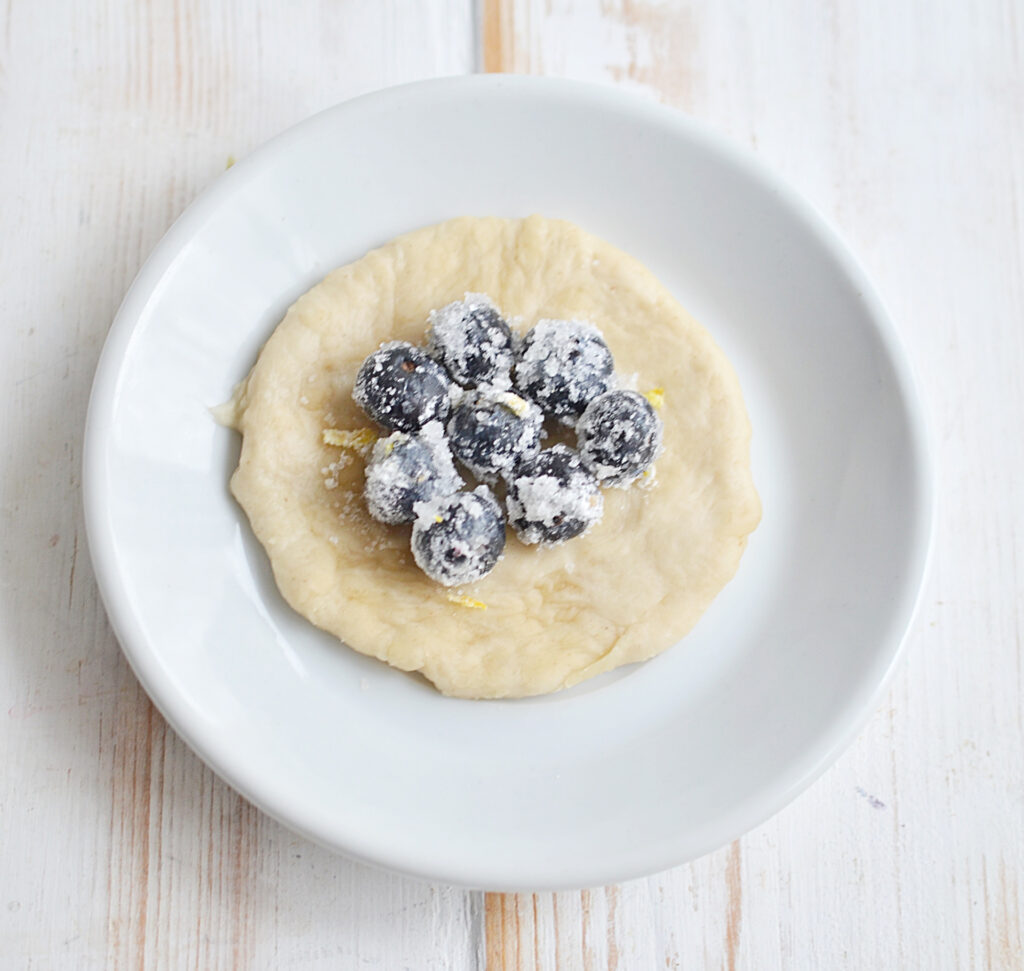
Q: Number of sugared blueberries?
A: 8